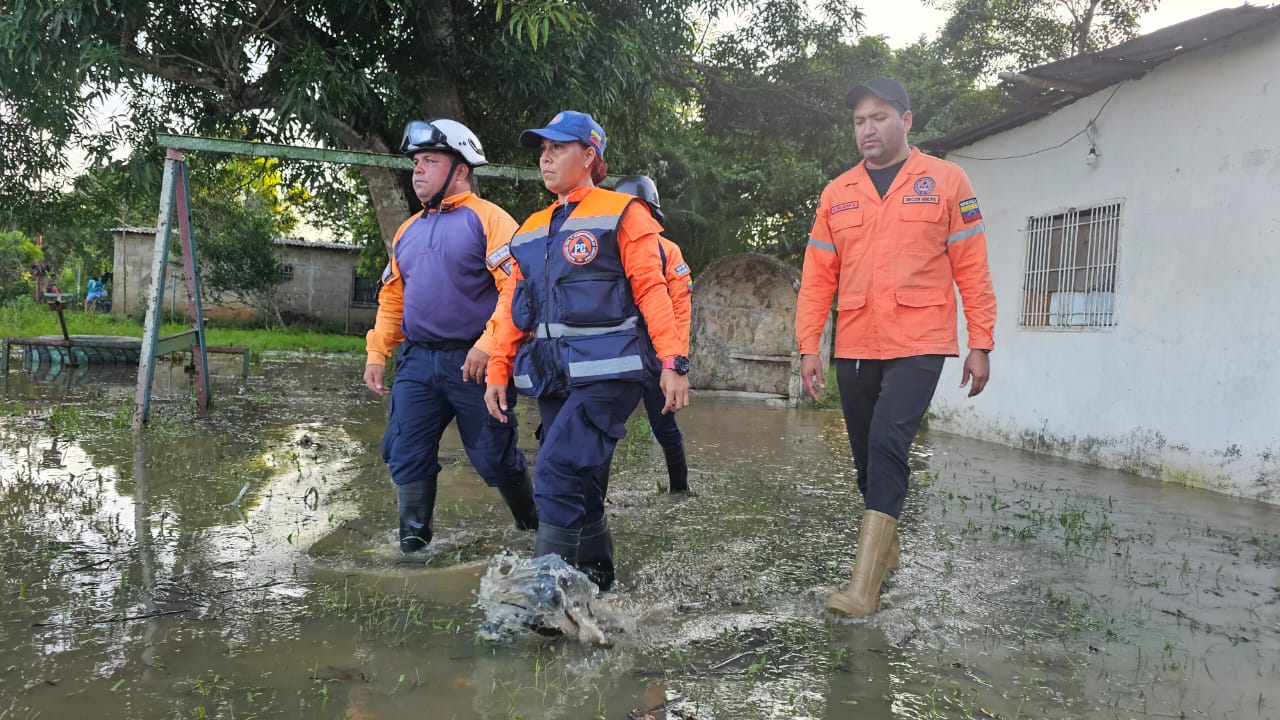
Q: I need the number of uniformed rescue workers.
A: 4